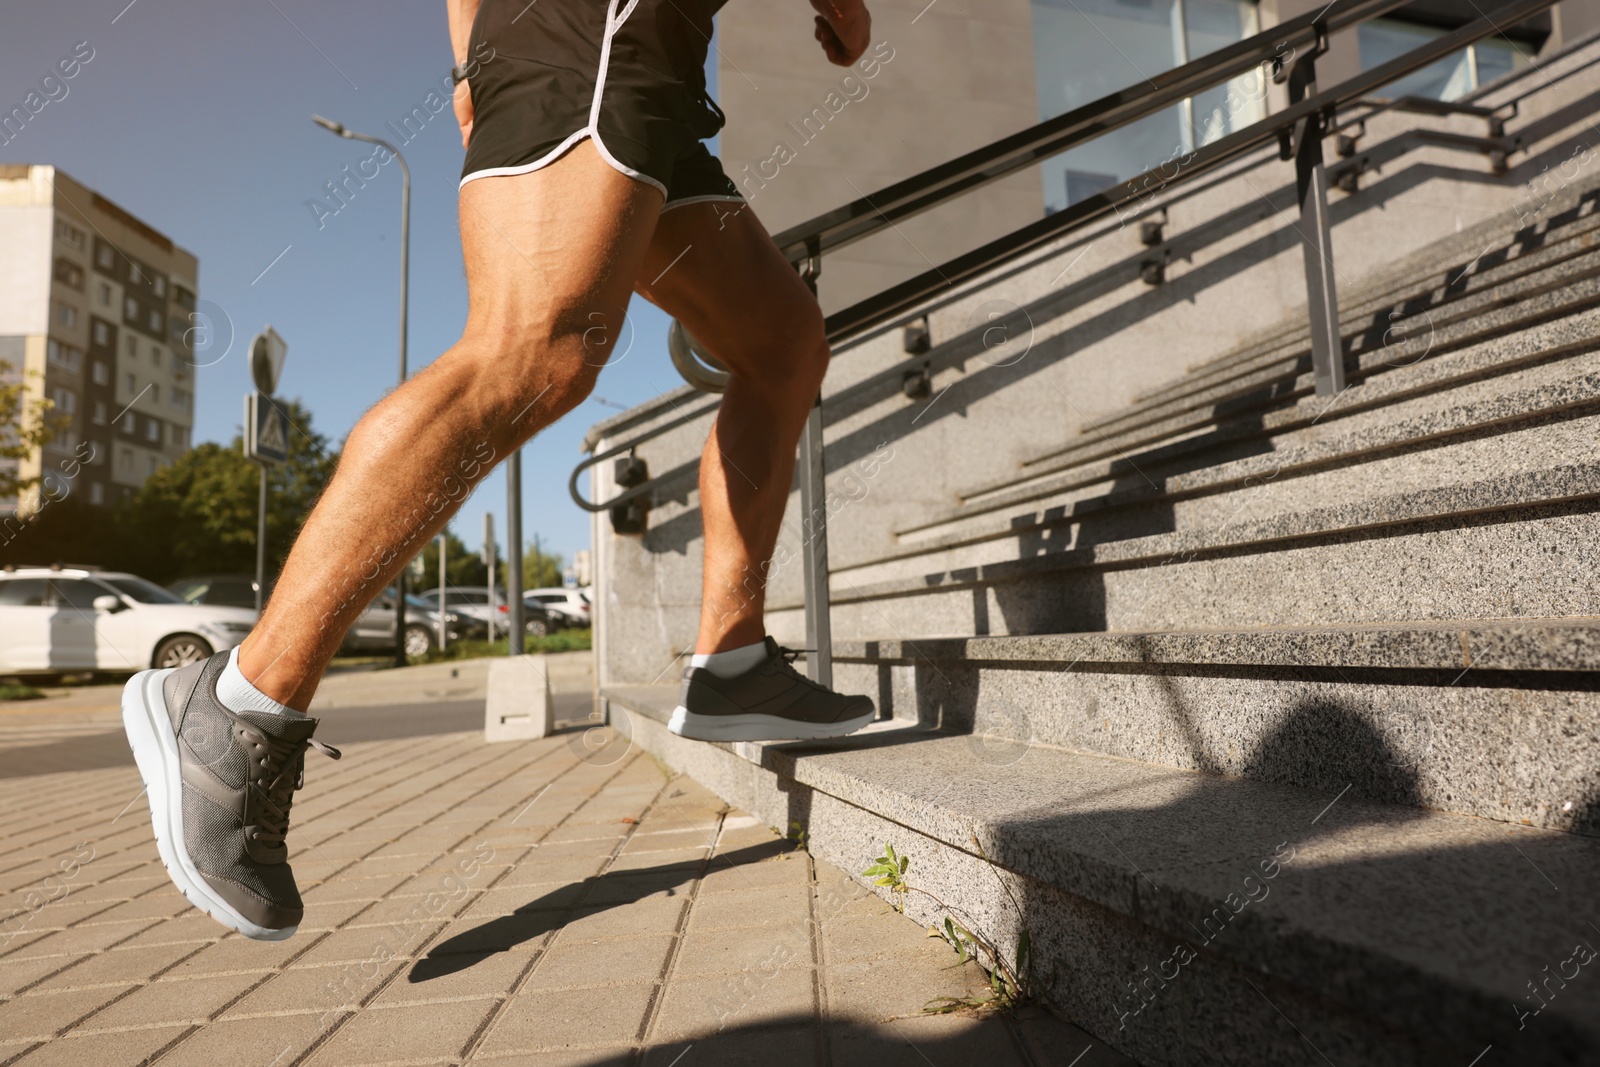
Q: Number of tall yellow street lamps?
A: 0